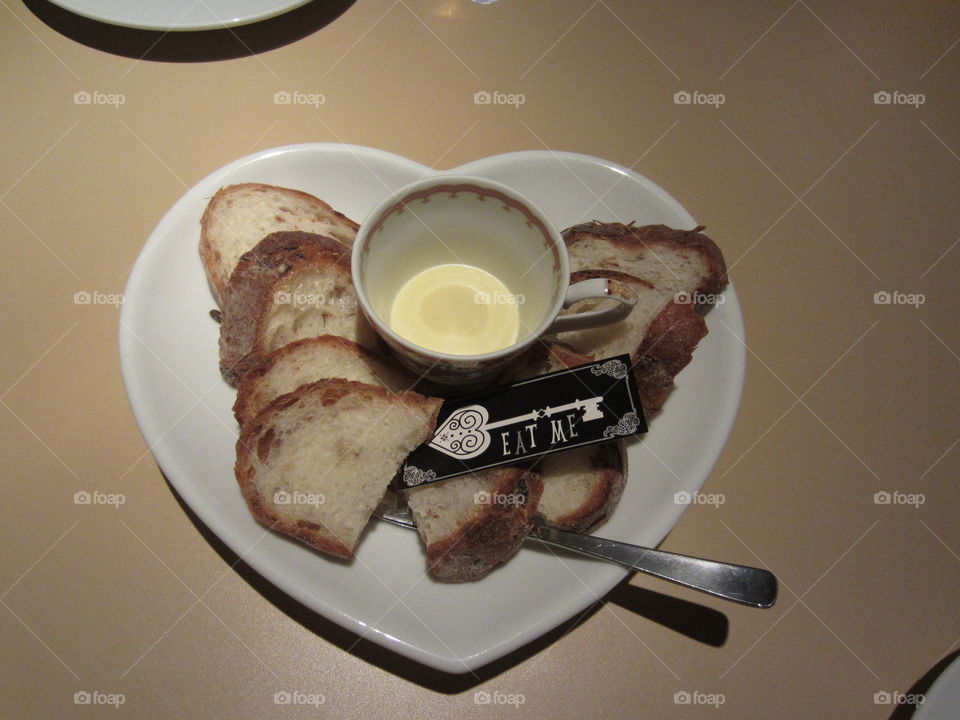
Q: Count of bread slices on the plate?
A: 8